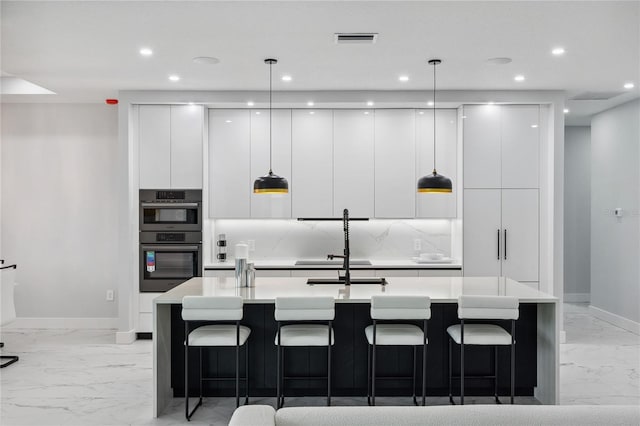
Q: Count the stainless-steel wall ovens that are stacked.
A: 2